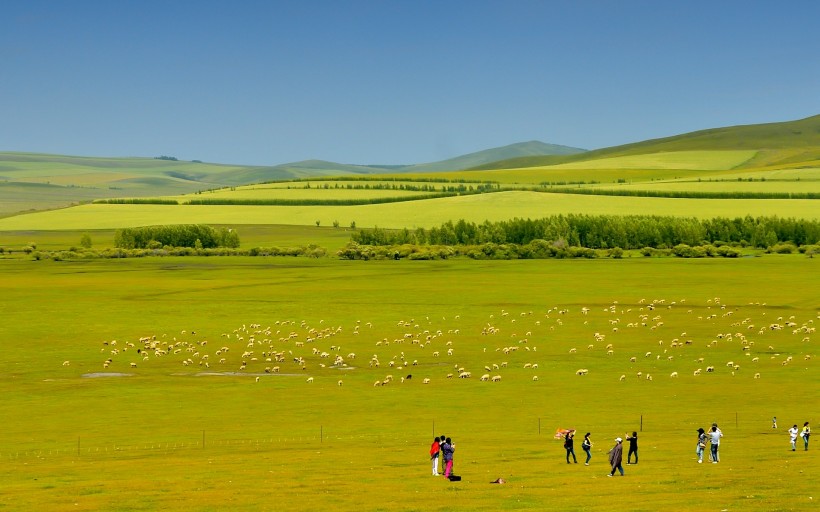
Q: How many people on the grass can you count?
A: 13